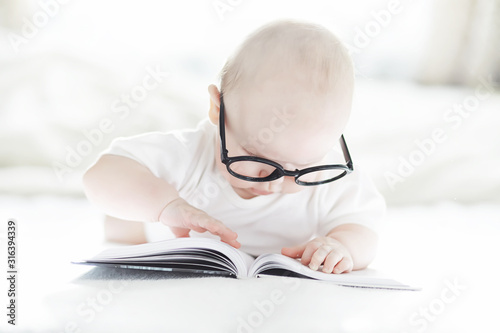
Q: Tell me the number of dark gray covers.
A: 1